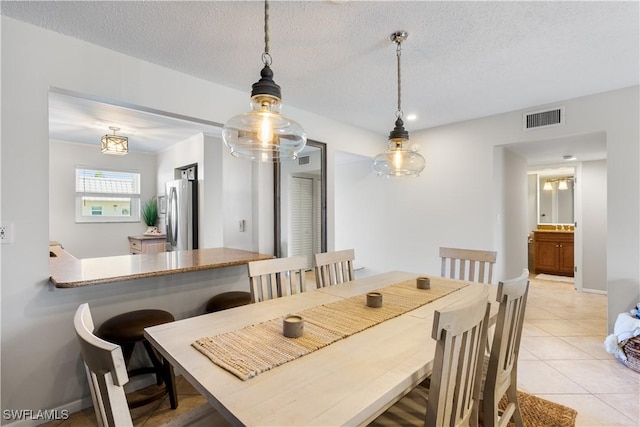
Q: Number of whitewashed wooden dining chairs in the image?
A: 6